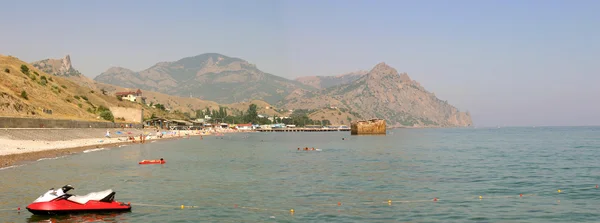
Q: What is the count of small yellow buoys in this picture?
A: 5